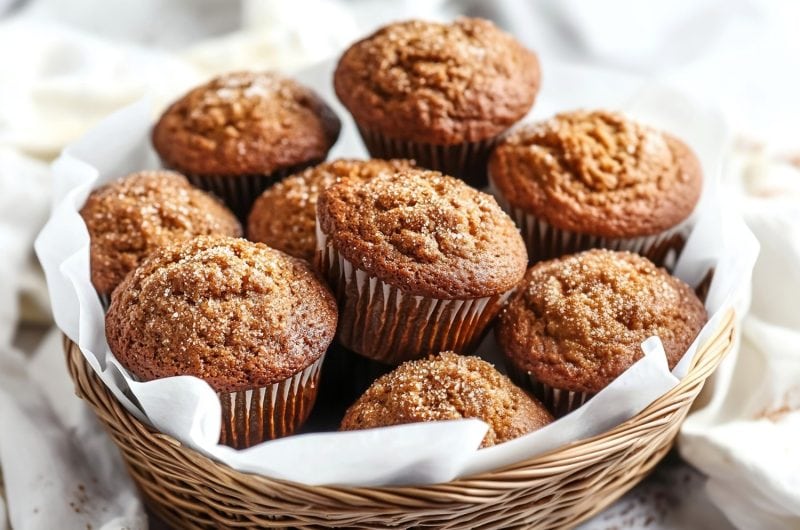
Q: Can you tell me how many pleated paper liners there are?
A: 6